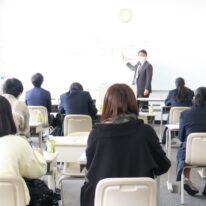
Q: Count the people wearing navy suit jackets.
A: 4